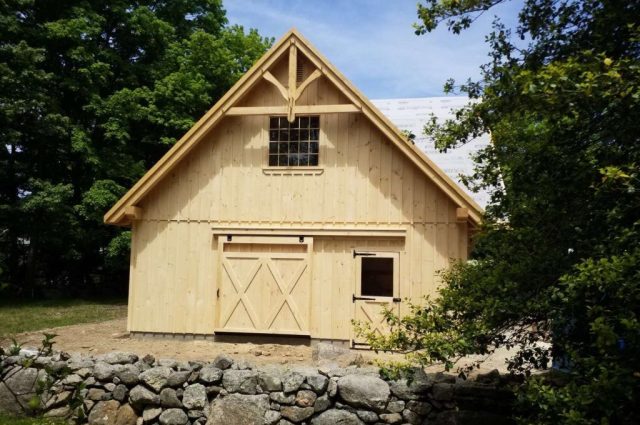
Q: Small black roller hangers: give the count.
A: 2